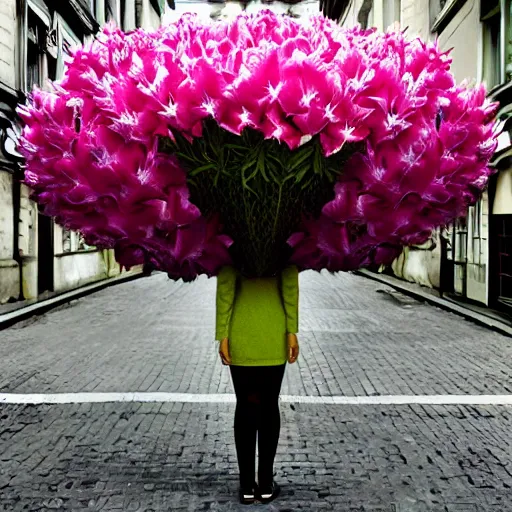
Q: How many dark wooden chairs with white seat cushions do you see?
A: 0